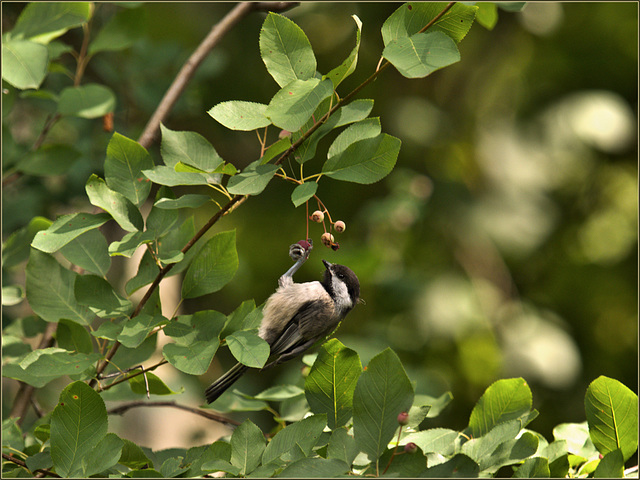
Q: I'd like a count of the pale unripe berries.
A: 3